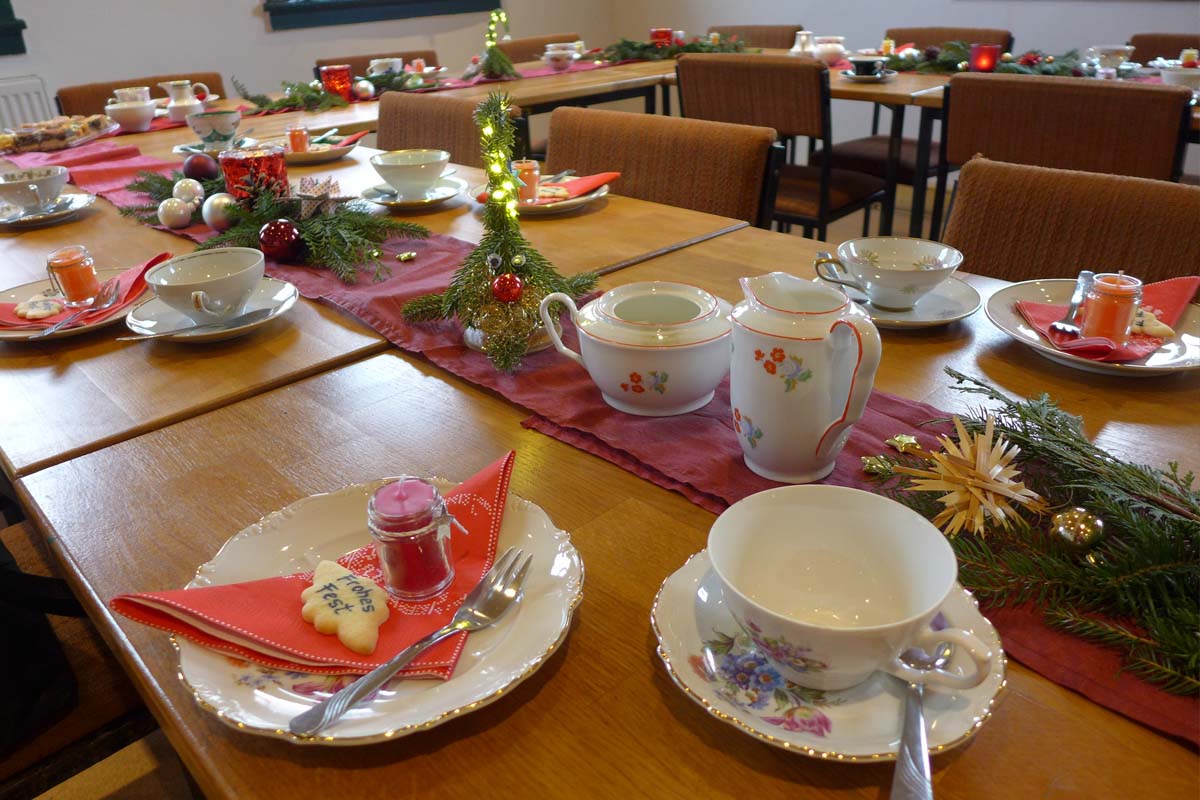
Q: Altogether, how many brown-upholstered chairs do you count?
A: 11